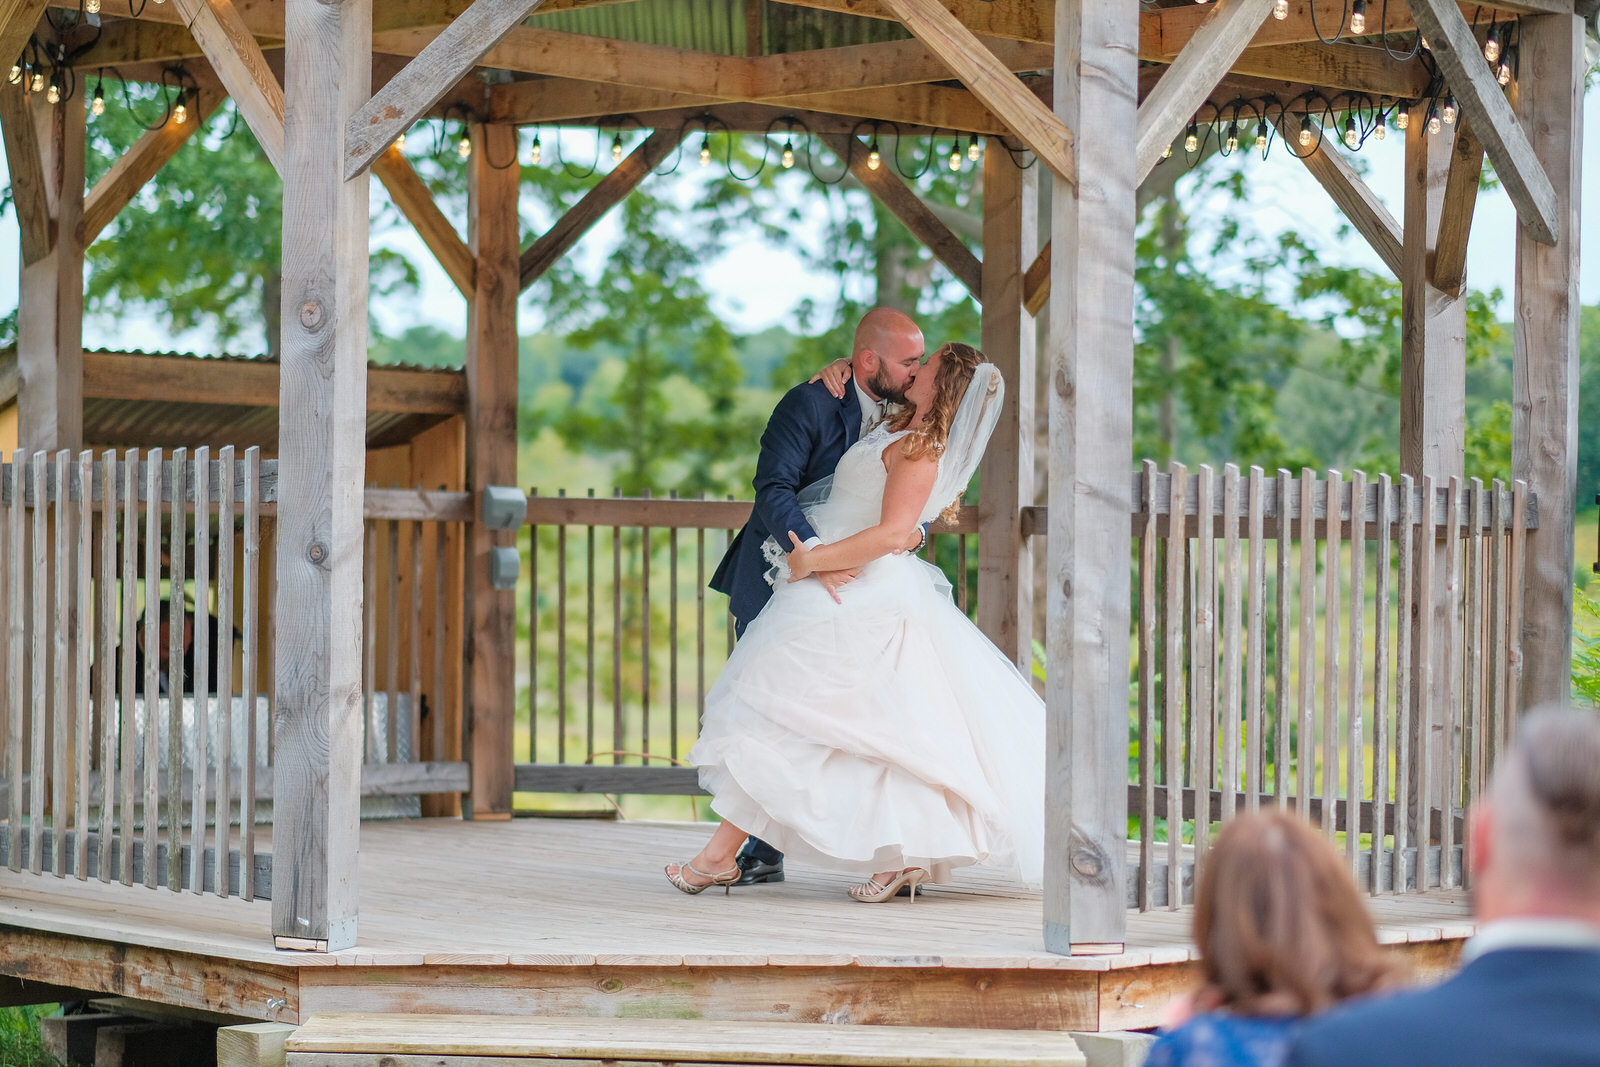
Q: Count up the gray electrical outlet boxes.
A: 2